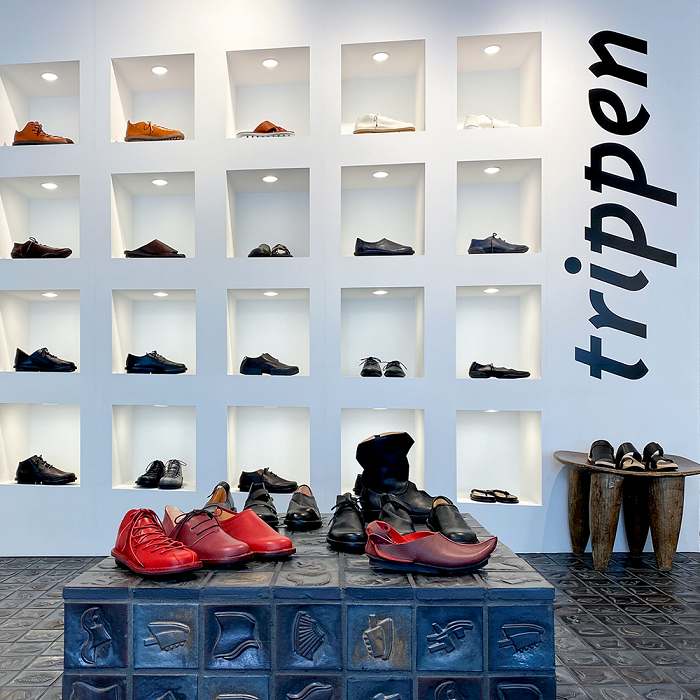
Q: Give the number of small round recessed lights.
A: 15